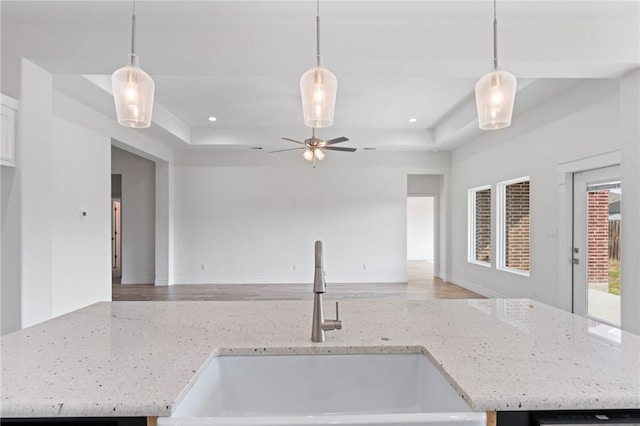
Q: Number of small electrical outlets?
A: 3